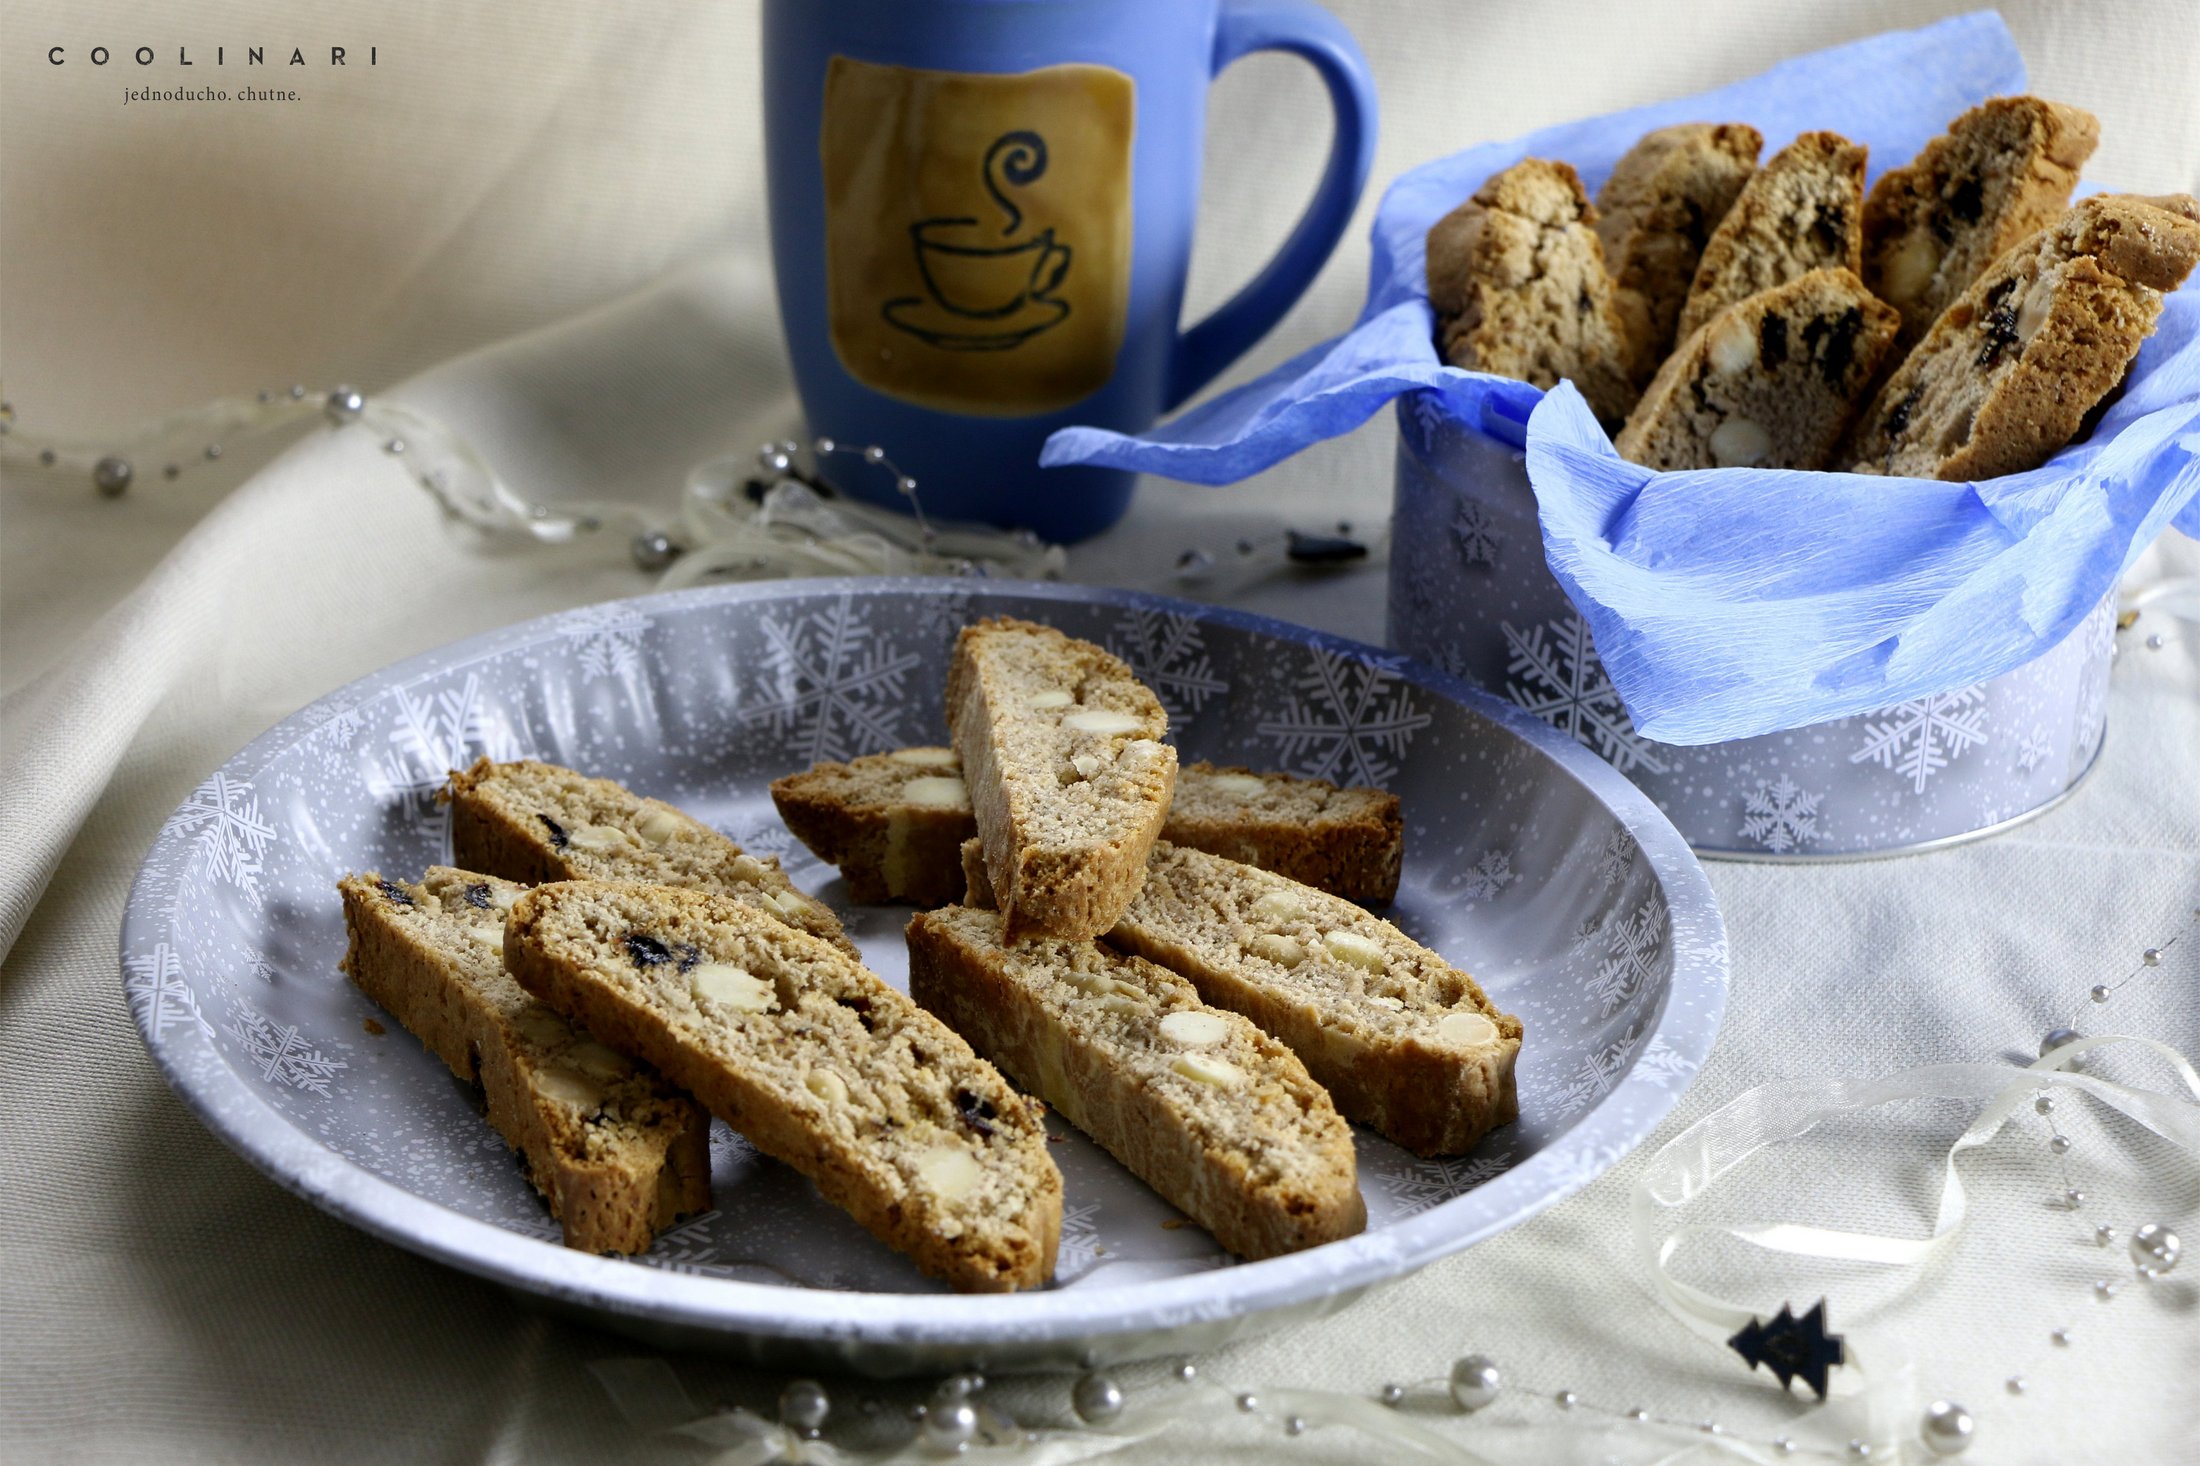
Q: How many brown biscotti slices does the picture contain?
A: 13